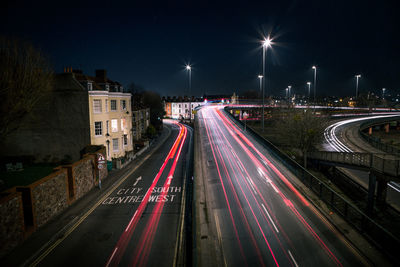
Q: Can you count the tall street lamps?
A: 9